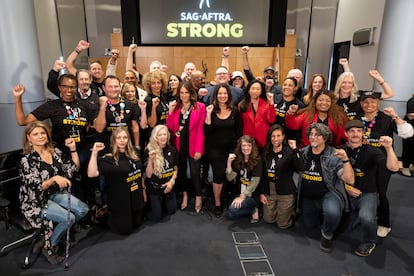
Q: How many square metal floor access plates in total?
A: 3